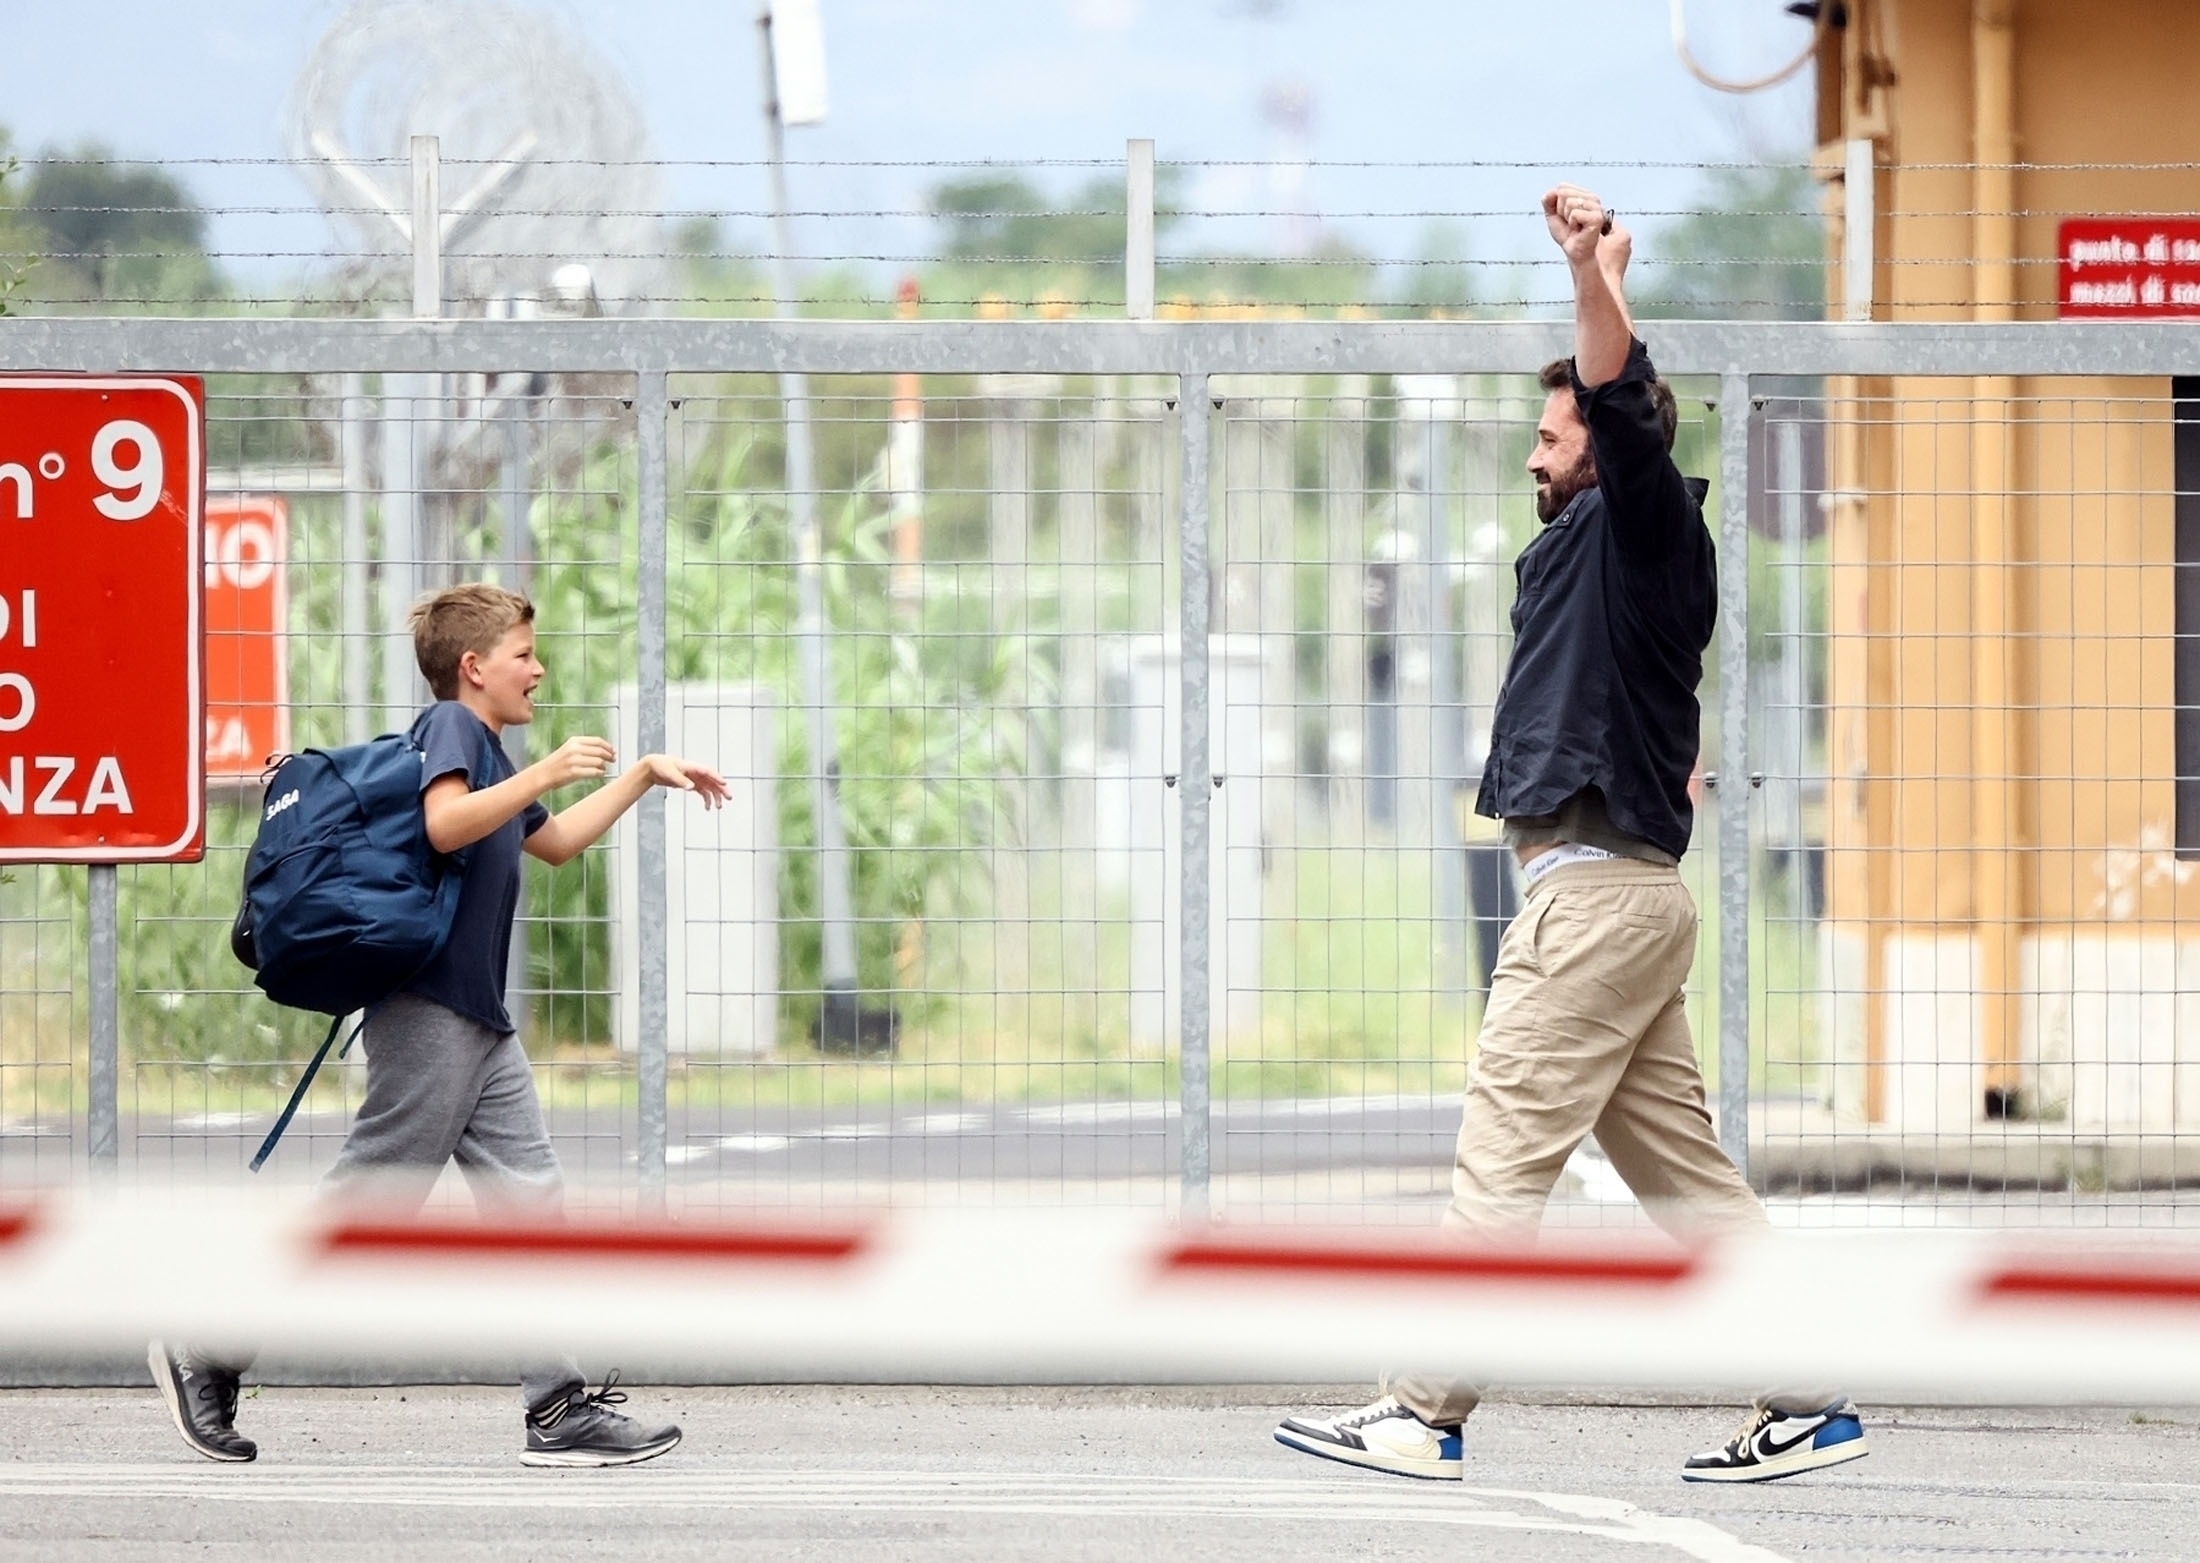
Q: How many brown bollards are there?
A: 0